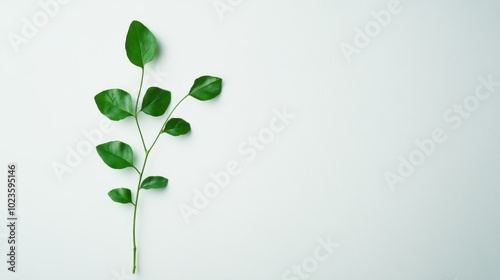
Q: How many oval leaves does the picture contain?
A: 8